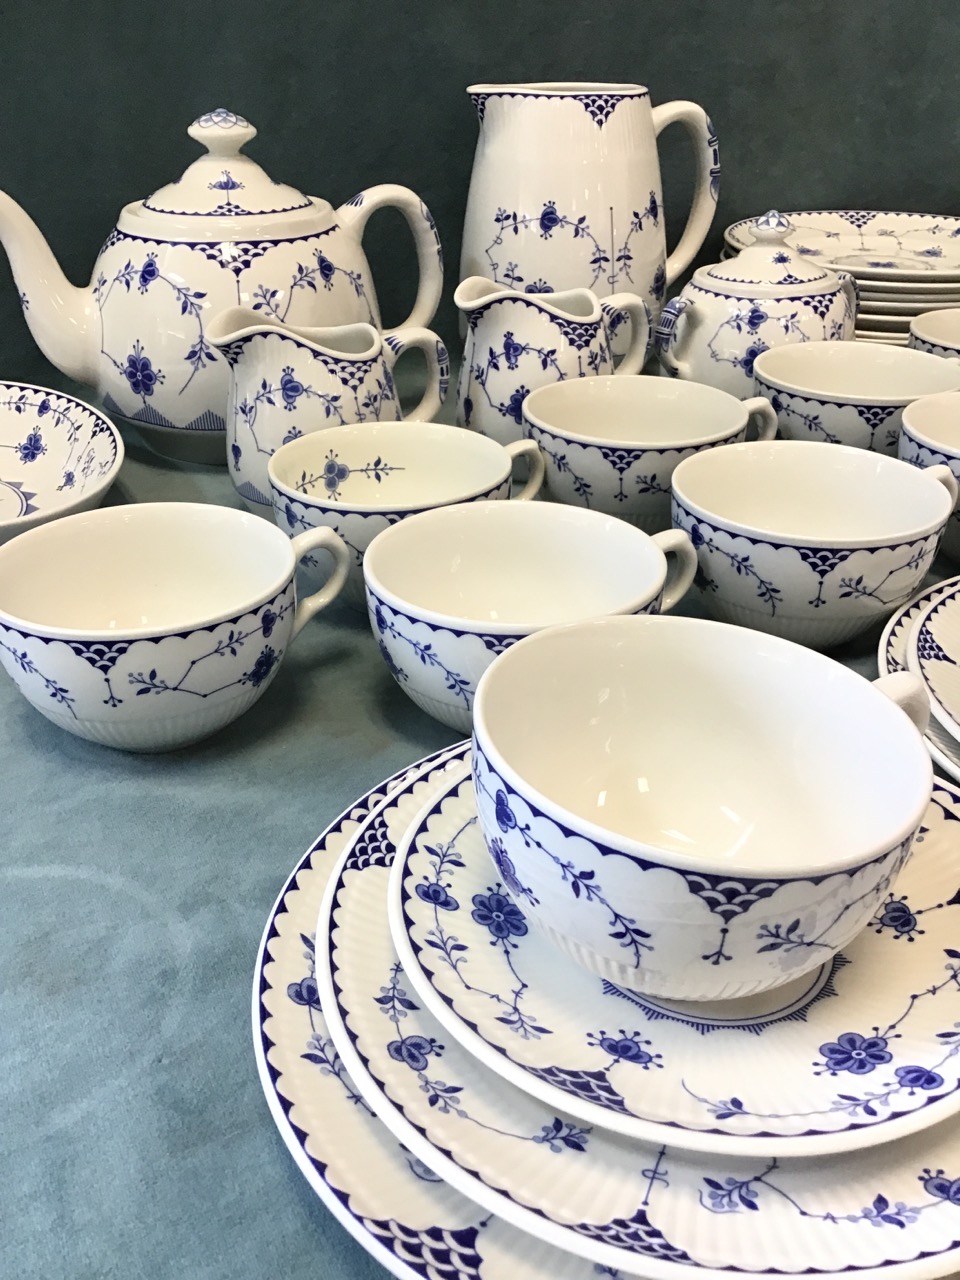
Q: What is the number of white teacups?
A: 9